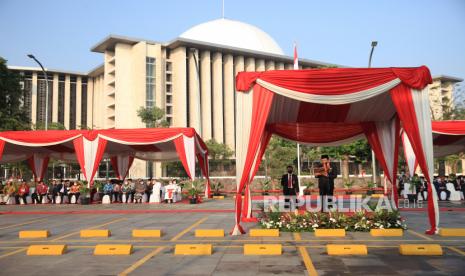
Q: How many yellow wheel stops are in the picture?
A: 14